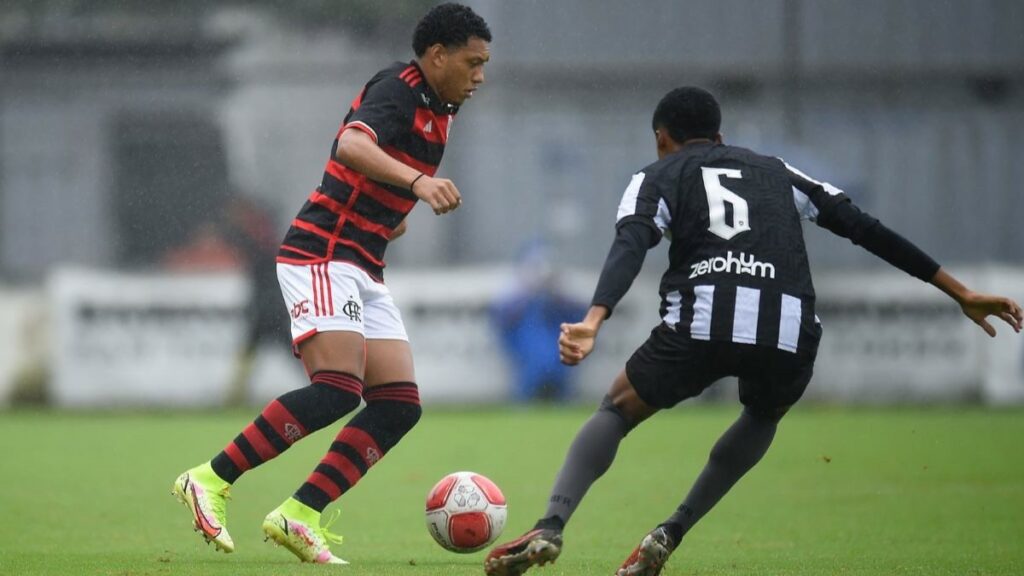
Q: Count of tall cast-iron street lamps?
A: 0